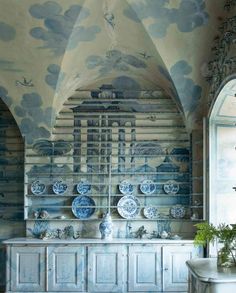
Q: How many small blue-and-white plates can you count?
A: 8